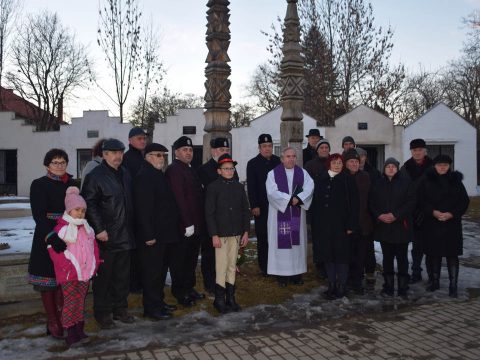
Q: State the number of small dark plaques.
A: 3